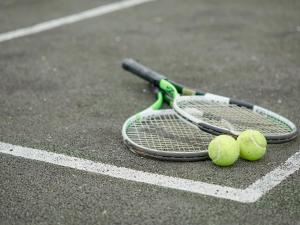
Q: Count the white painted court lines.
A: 3